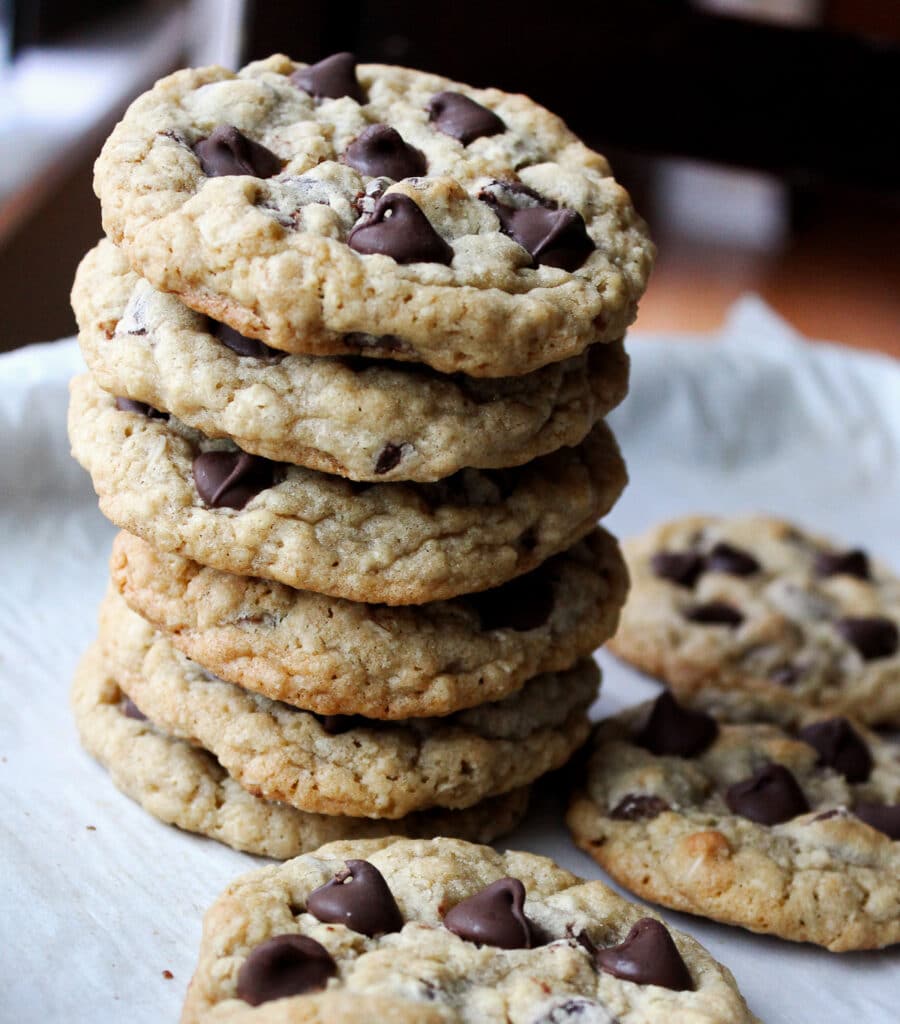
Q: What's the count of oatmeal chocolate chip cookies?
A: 9